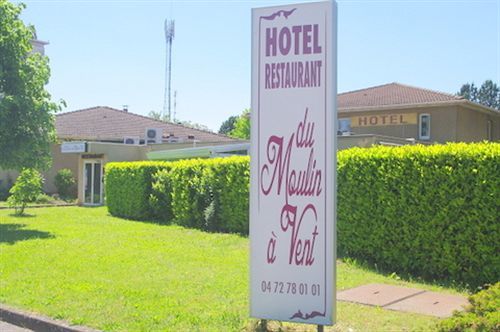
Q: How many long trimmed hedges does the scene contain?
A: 1